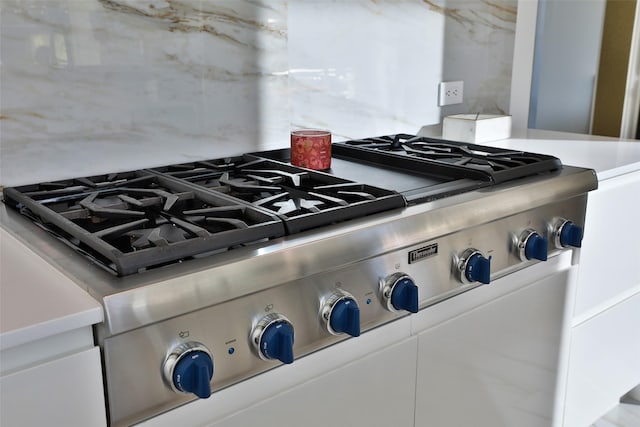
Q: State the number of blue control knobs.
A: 7